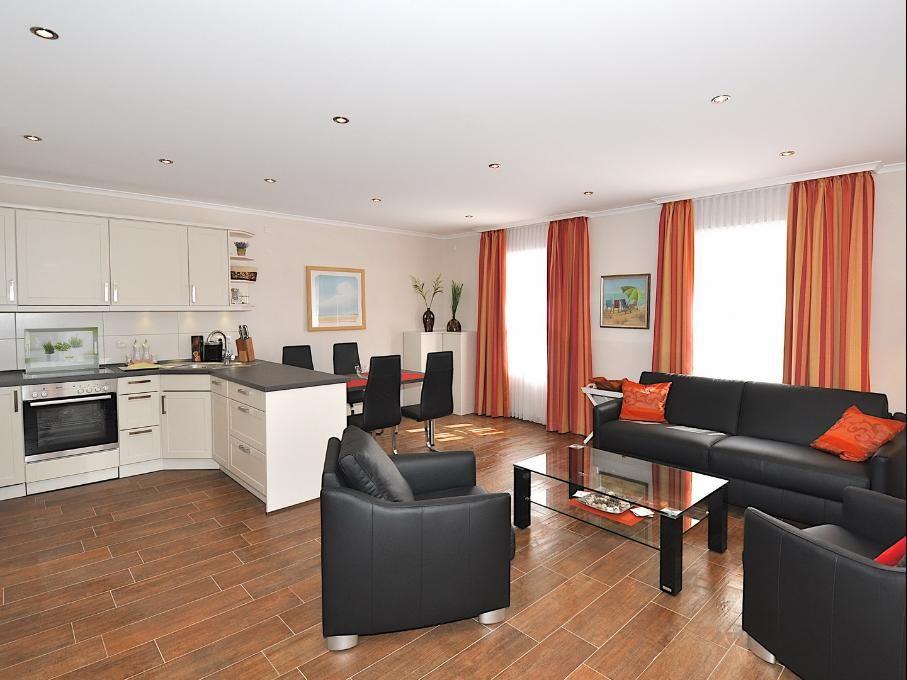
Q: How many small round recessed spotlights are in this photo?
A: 11